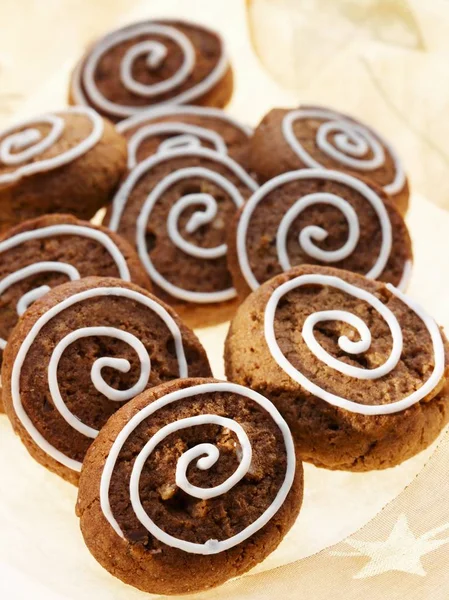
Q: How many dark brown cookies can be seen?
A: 10